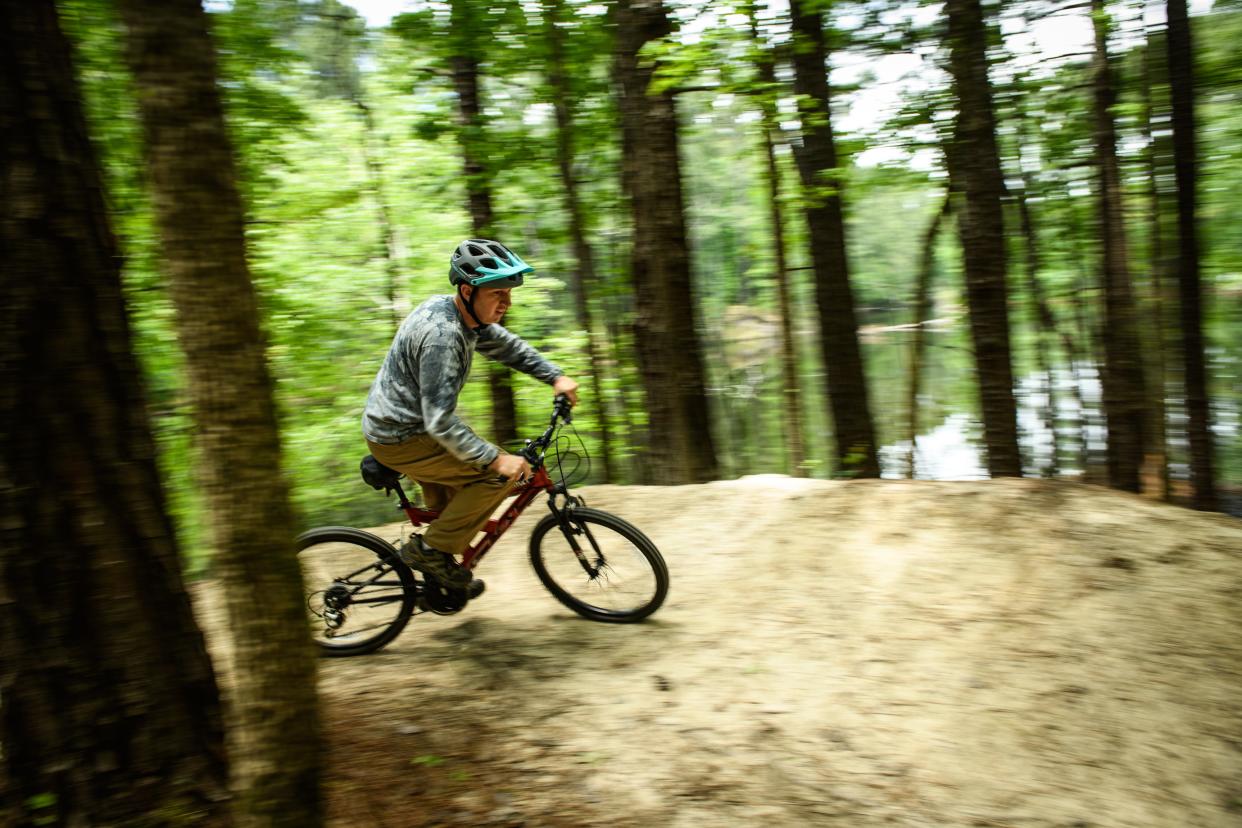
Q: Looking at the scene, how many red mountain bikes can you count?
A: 1